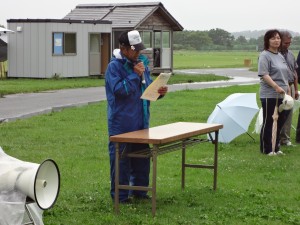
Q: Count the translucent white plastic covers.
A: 1